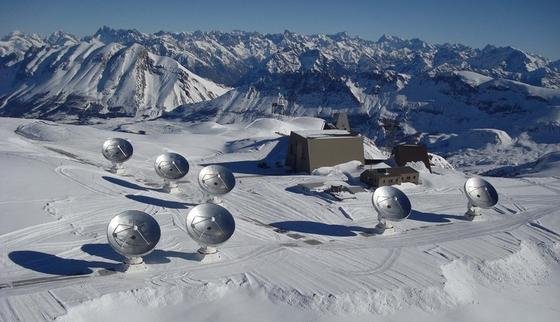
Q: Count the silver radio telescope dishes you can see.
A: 7